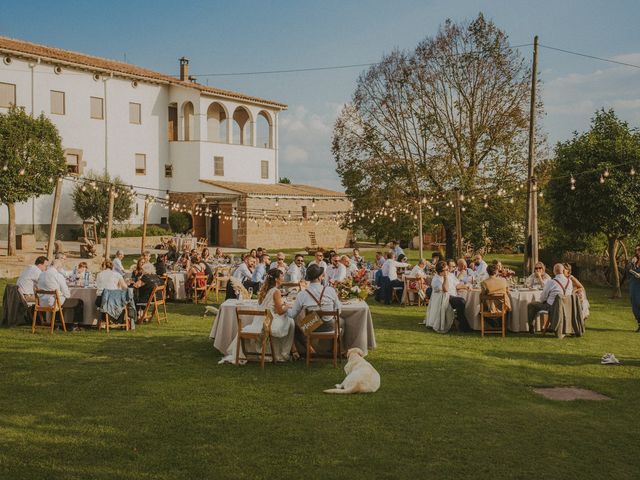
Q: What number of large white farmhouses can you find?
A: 1